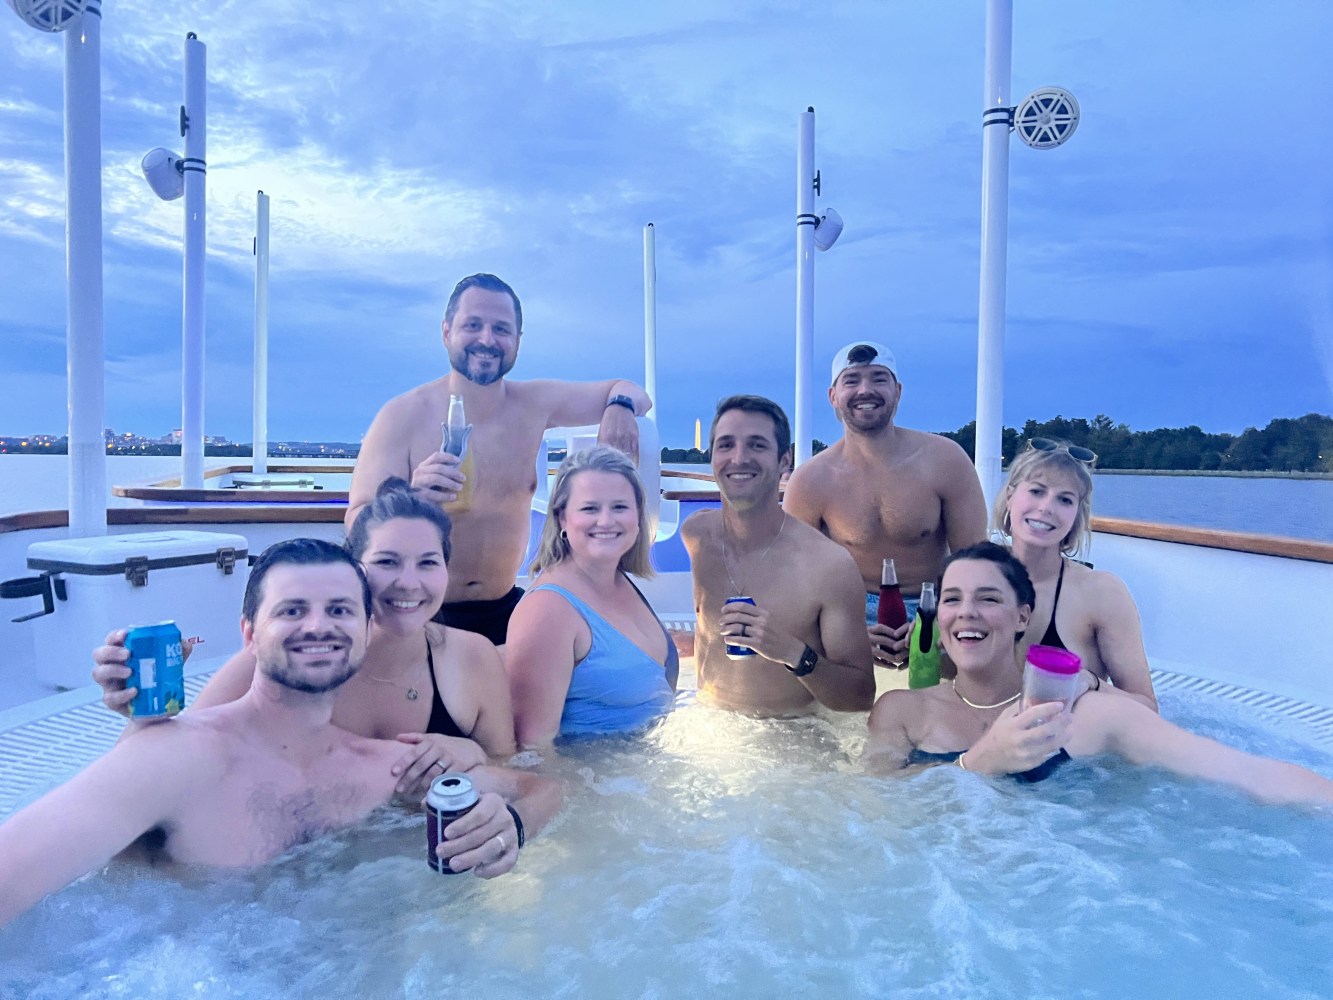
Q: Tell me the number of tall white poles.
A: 6